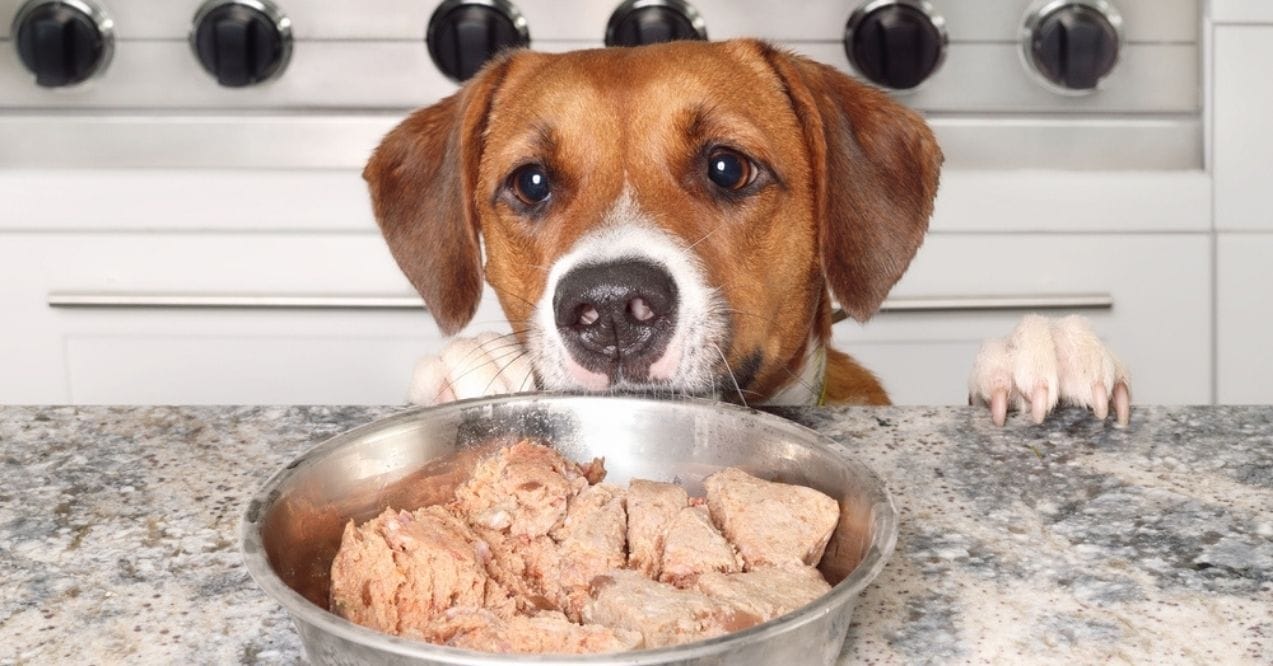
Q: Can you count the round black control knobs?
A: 6